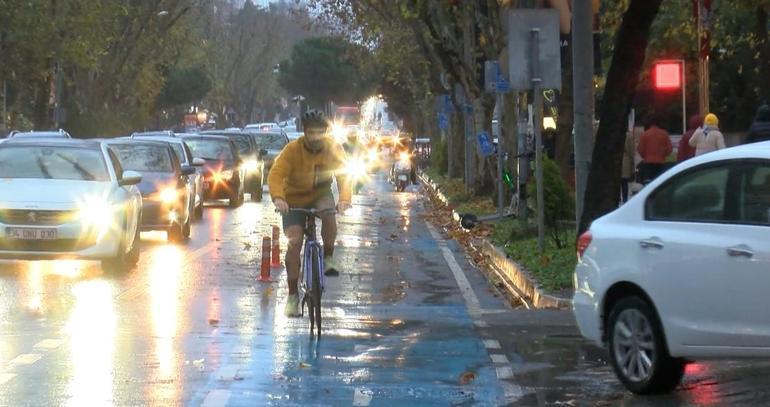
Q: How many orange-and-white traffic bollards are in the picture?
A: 2